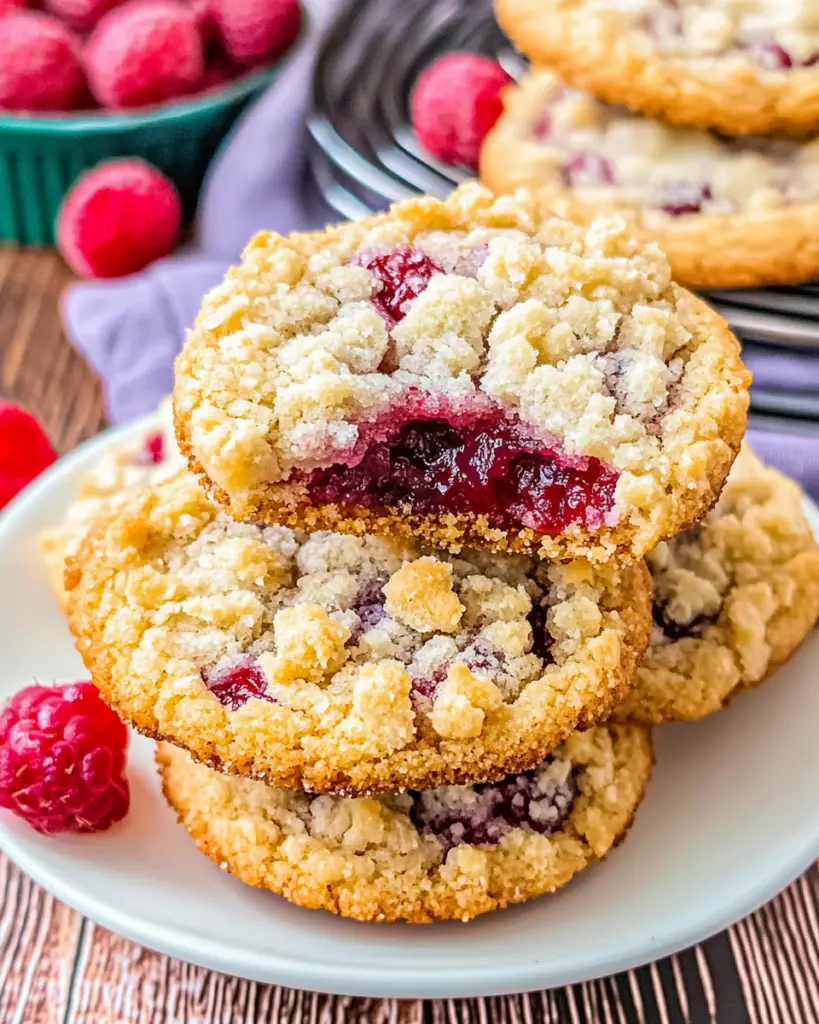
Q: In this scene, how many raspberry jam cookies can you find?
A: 7